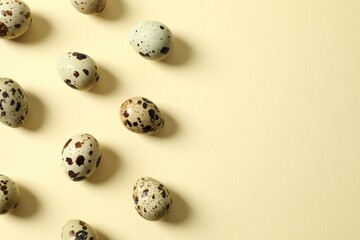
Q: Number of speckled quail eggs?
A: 10